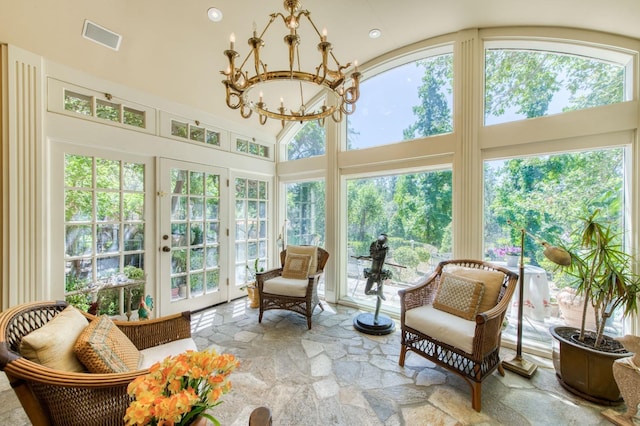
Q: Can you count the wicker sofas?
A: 1